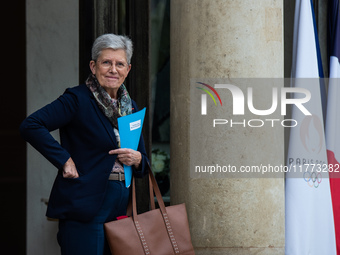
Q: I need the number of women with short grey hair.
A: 1